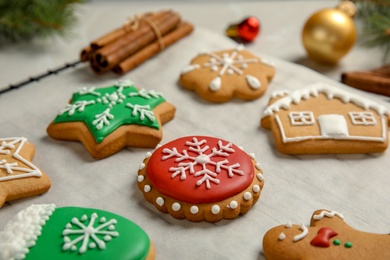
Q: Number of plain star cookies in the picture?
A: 1